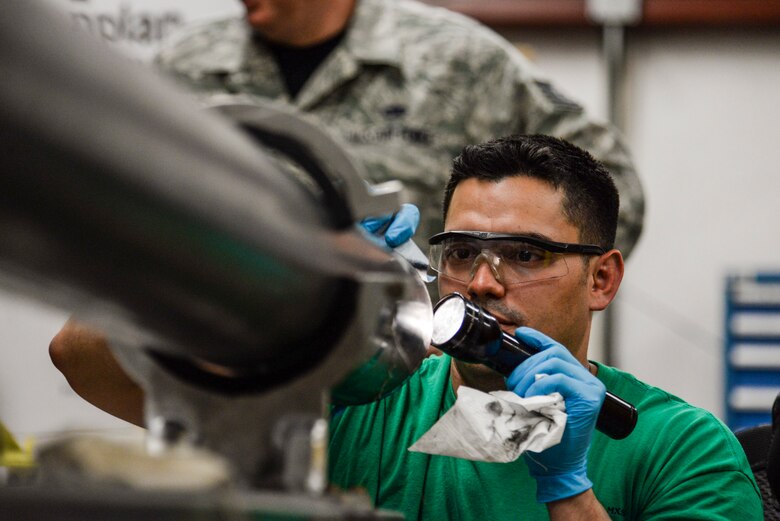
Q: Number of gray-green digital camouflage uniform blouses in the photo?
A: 1